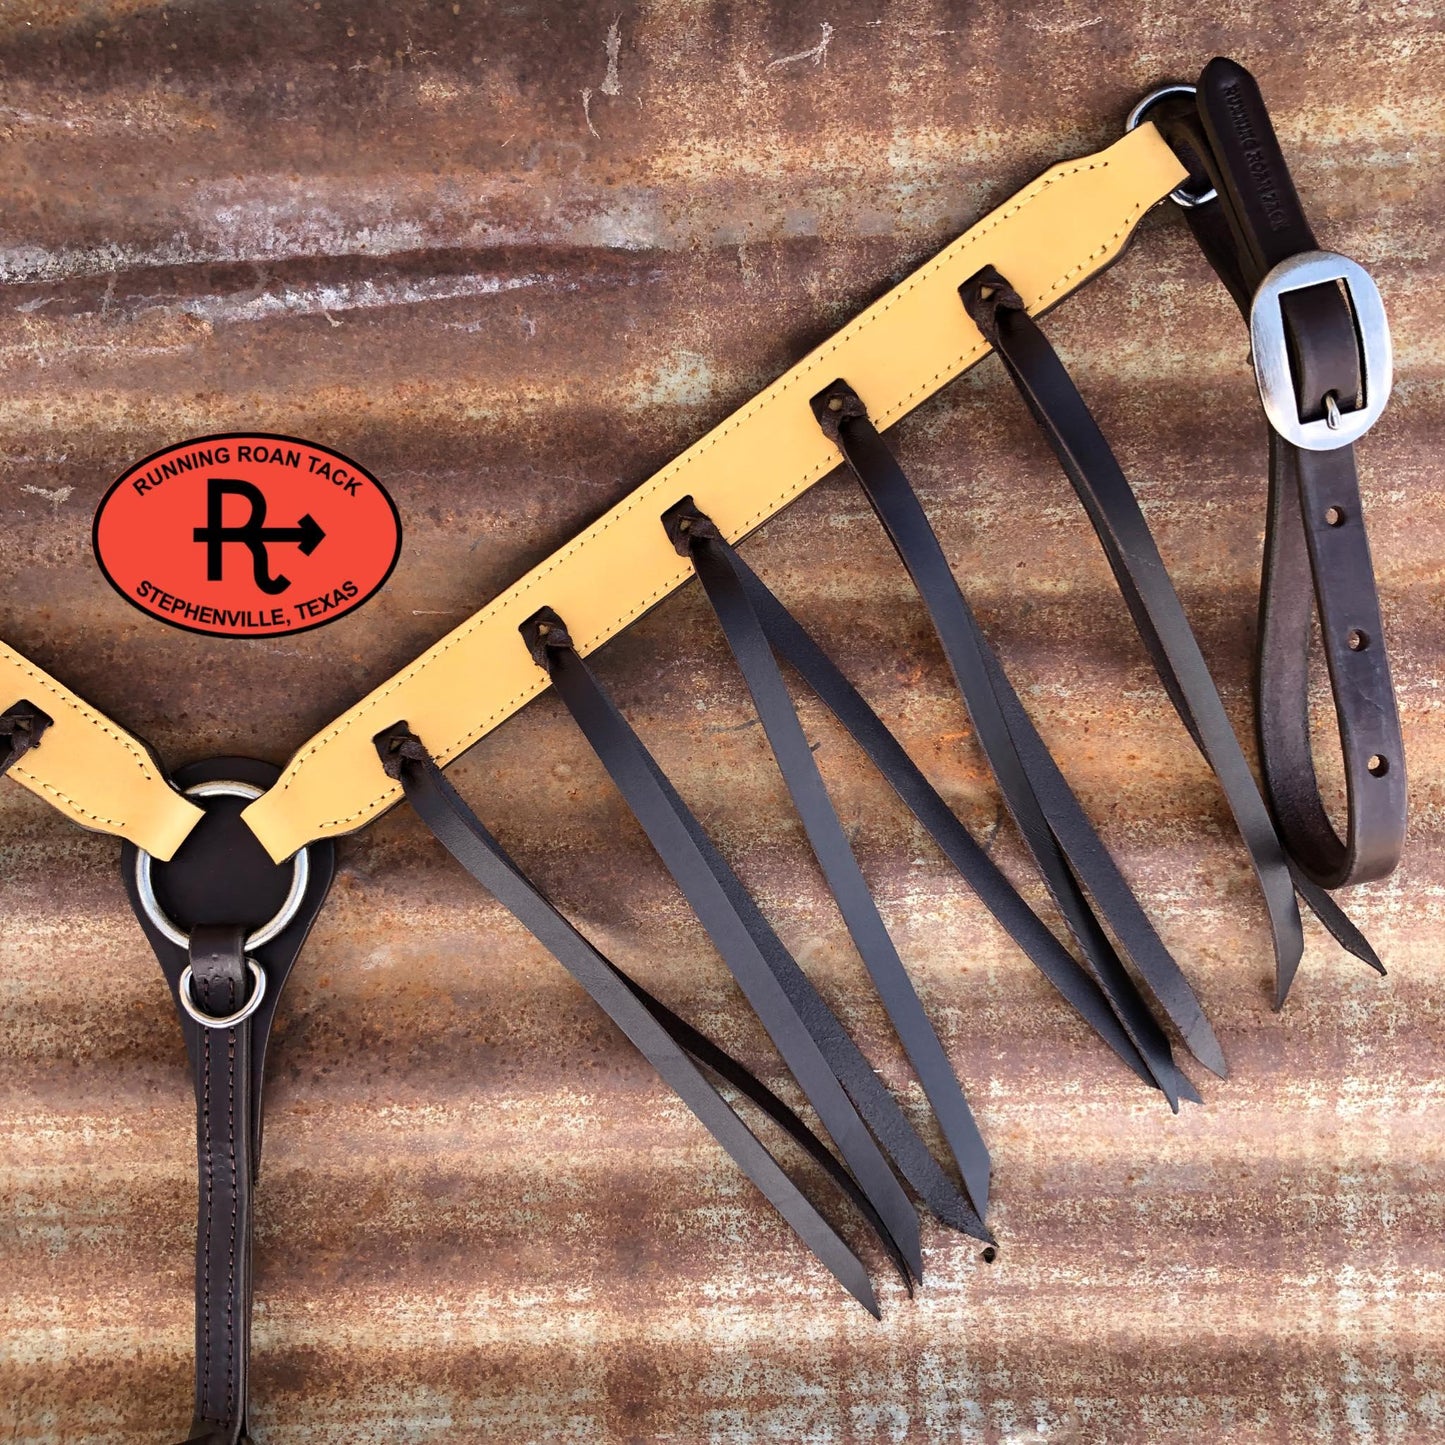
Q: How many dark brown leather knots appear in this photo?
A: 6